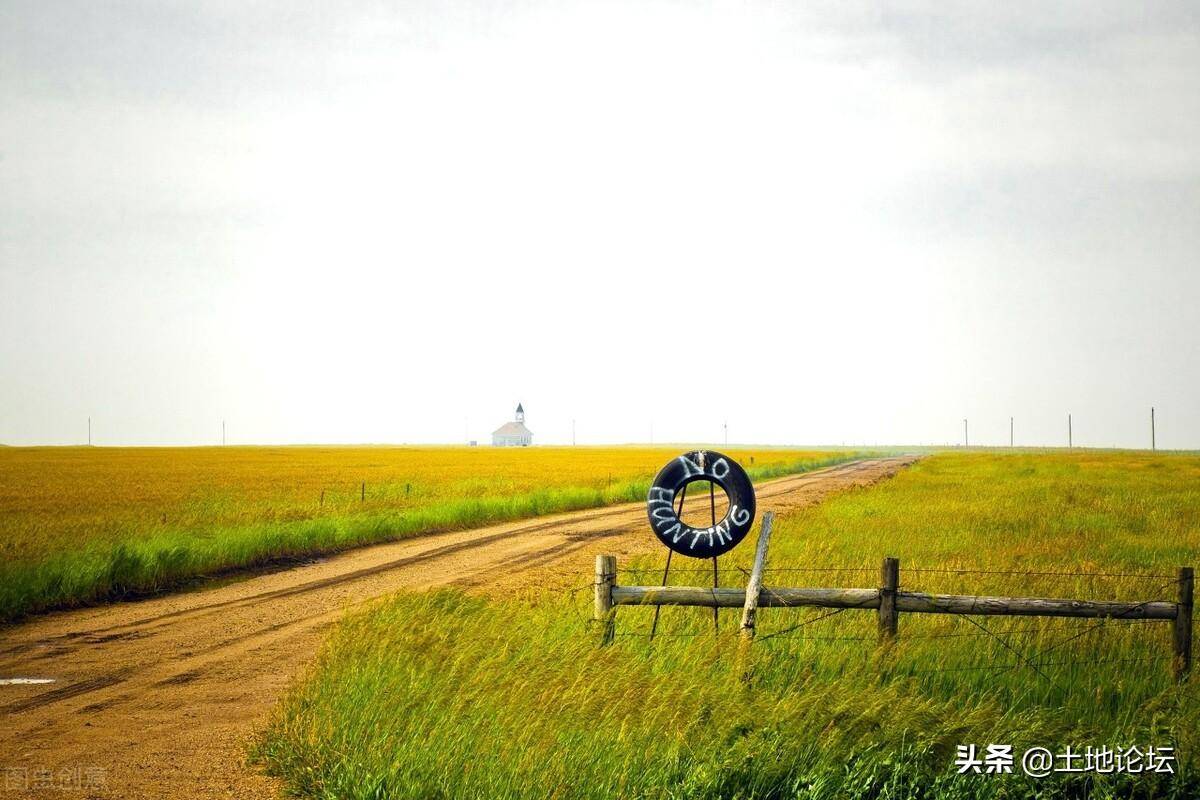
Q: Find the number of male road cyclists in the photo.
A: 0